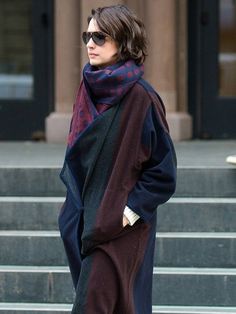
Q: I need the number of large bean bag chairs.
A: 0